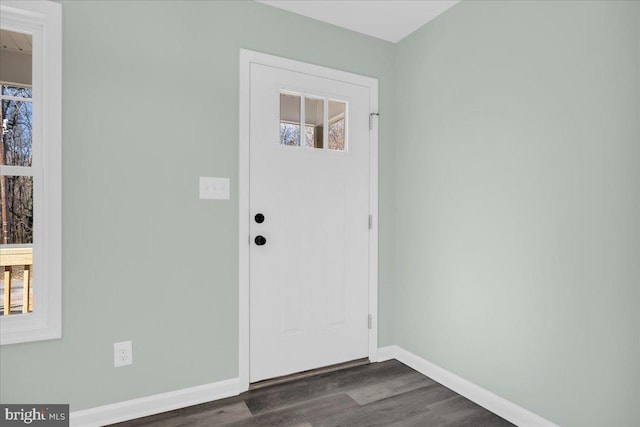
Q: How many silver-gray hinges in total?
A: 3